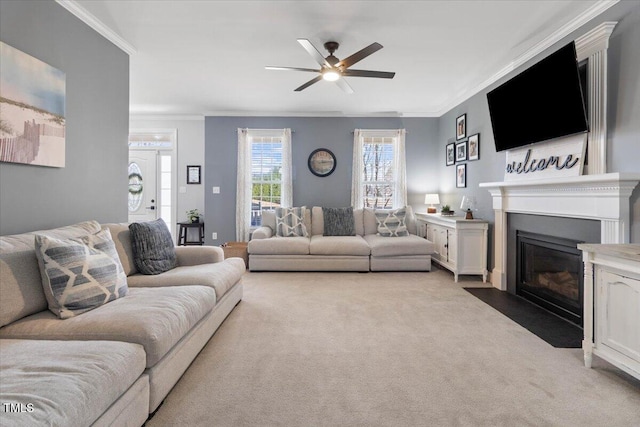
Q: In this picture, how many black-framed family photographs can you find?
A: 5